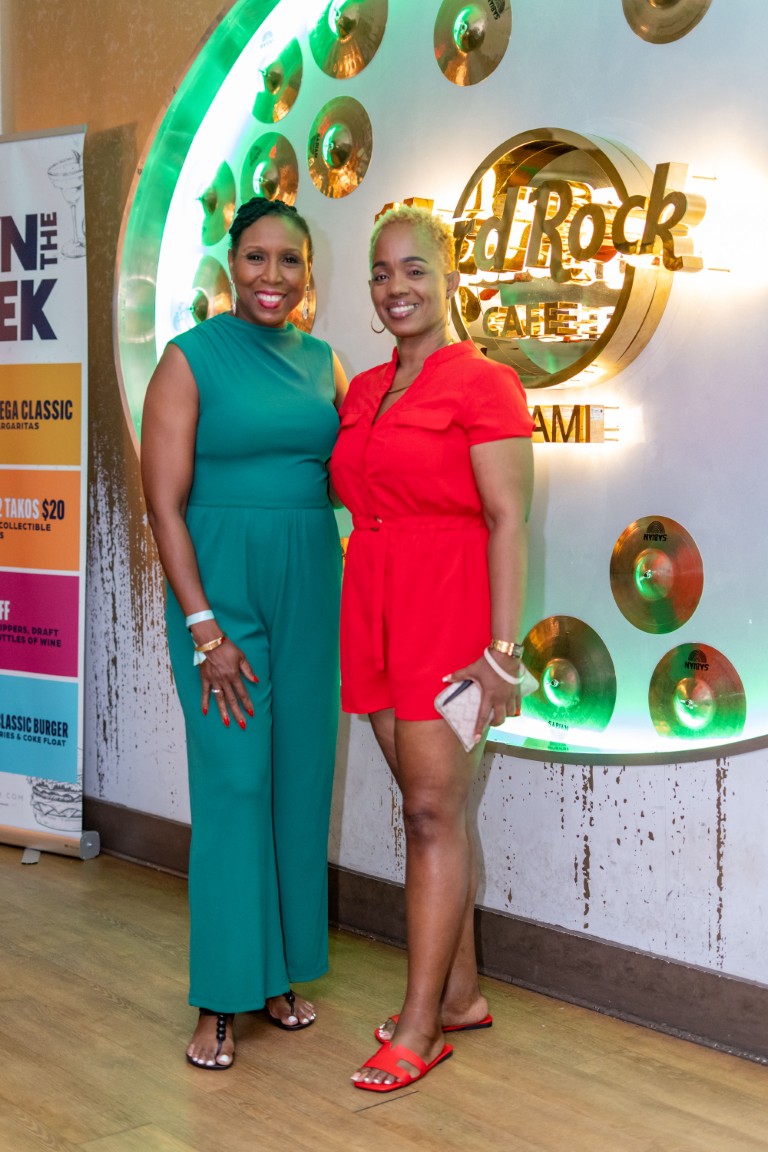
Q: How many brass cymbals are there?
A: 12